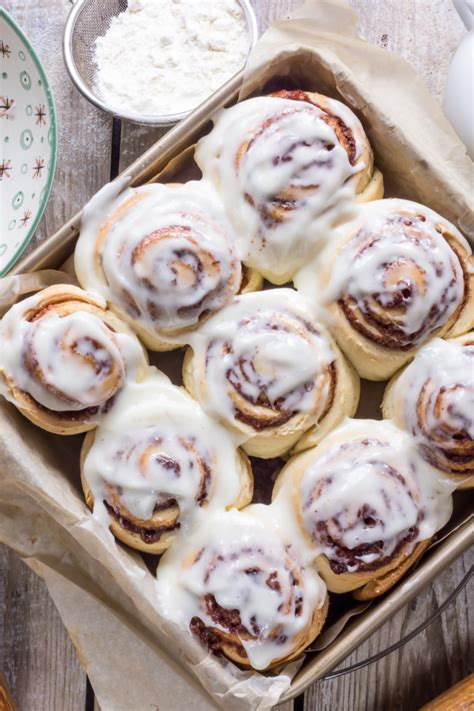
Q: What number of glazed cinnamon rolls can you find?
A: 9